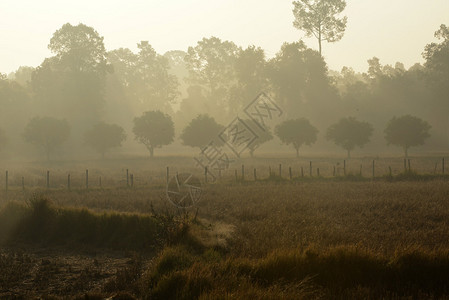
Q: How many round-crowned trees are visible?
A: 8